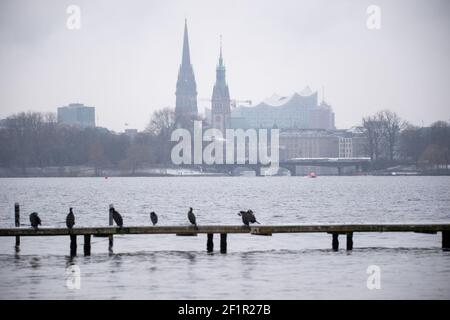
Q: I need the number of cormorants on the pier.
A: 6